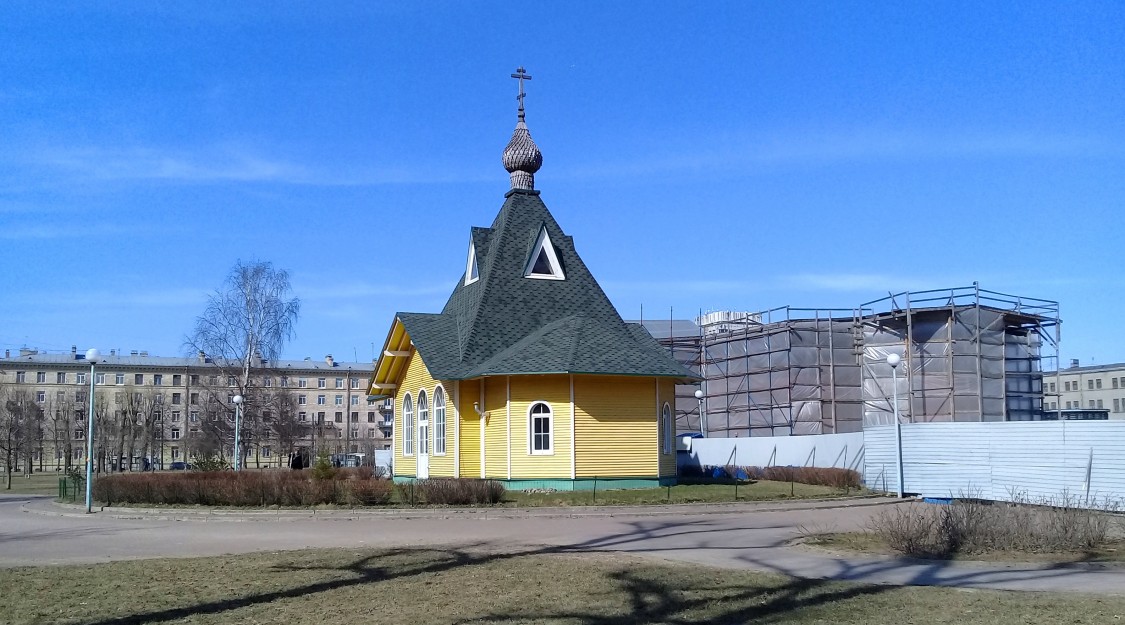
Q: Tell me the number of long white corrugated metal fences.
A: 1